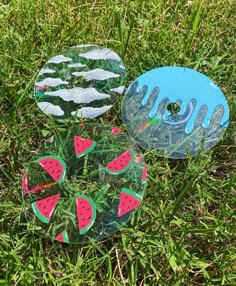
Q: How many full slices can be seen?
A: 6